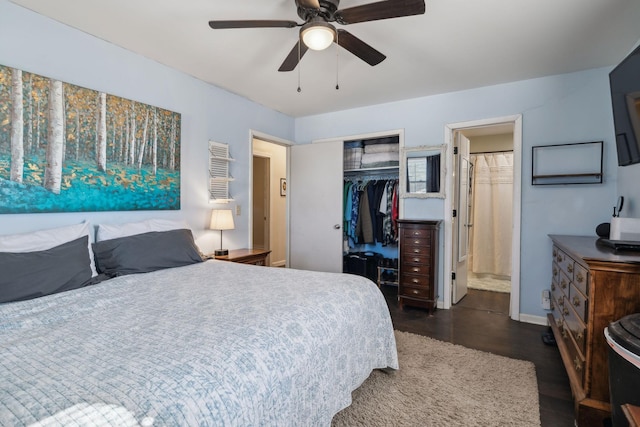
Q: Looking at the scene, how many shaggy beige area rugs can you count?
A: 1